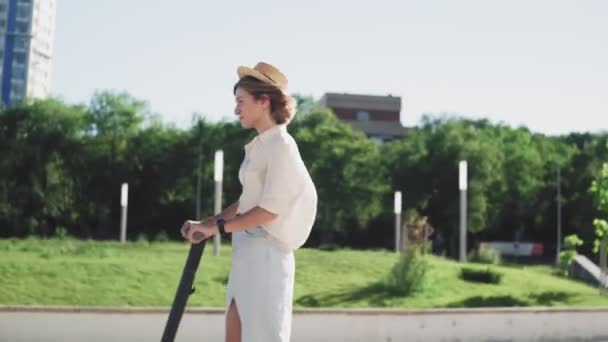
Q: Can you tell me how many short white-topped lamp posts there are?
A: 4